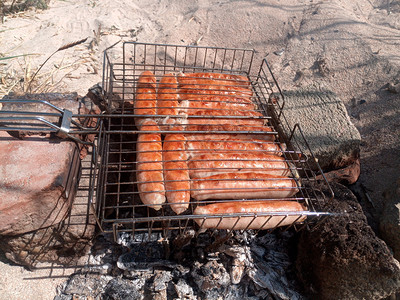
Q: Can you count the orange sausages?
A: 13